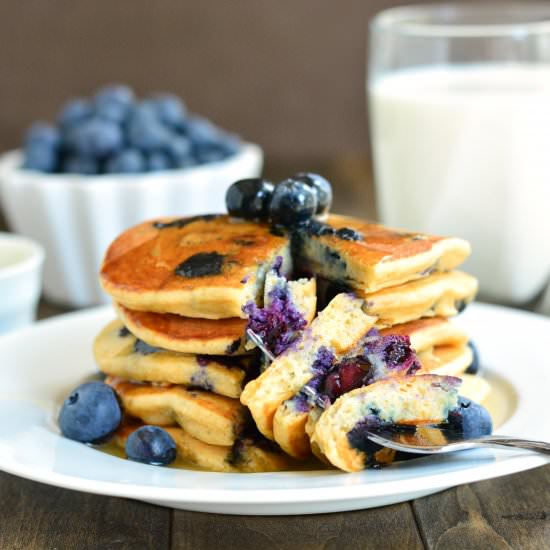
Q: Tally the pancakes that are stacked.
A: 5